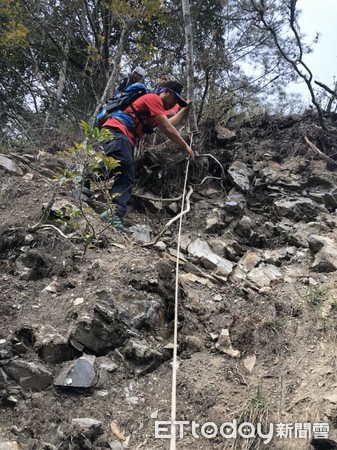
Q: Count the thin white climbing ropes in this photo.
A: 1